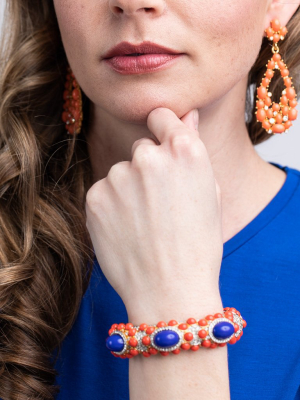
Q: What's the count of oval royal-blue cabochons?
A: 3